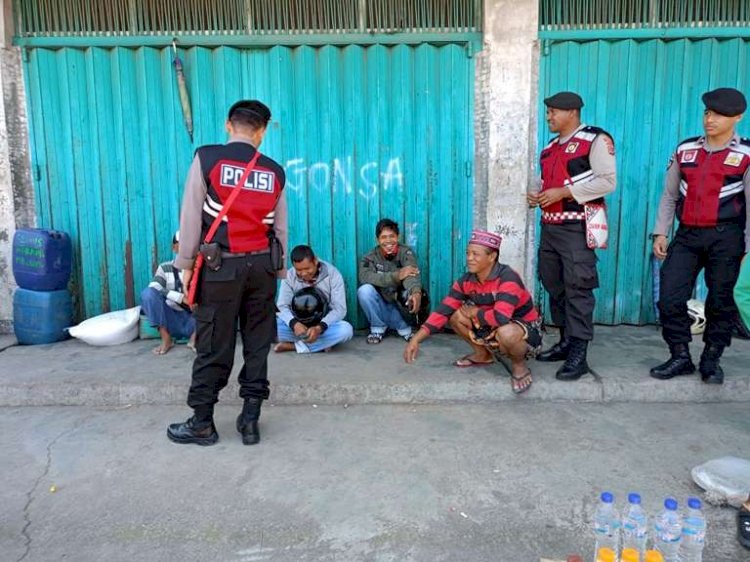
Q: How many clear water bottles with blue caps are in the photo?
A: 4